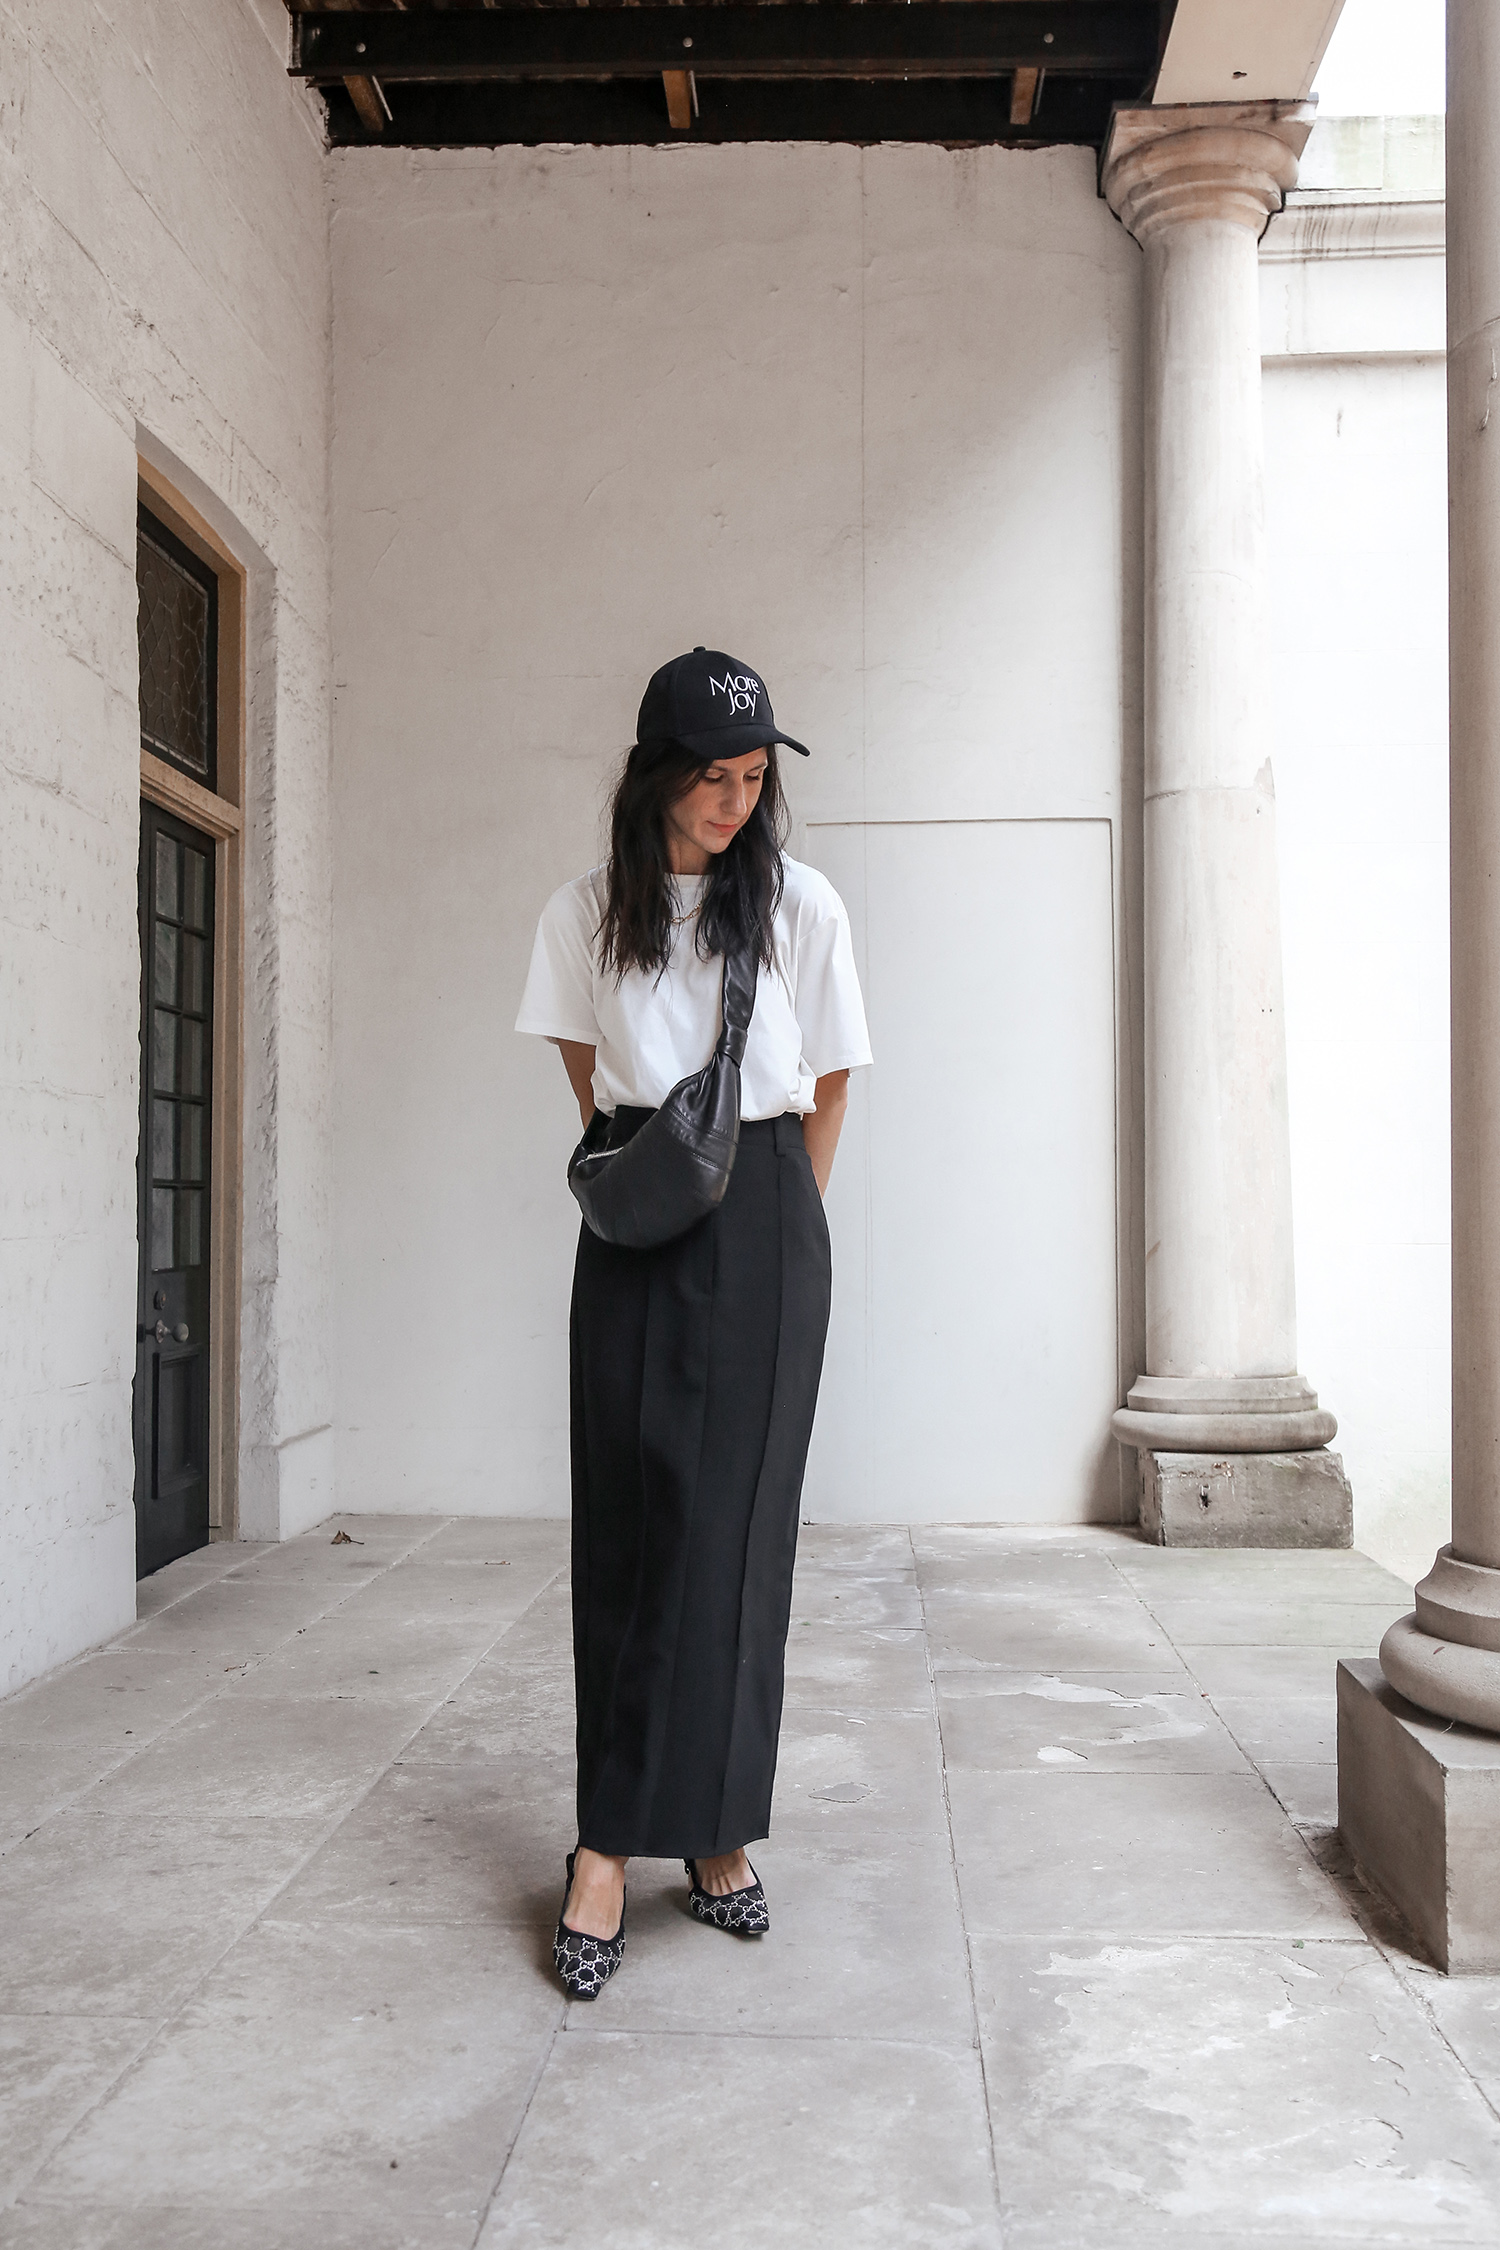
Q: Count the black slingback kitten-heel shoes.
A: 2